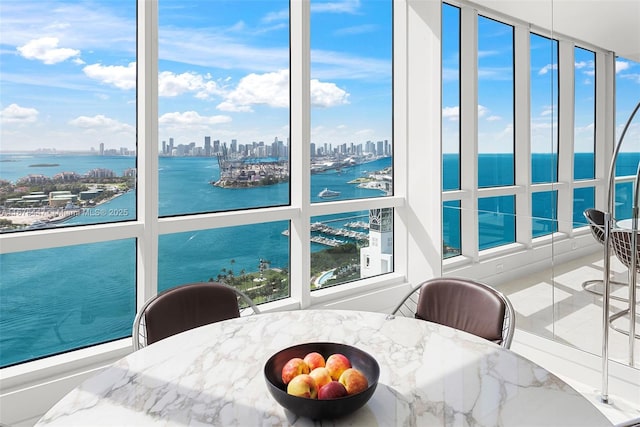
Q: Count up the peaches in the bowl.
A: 7